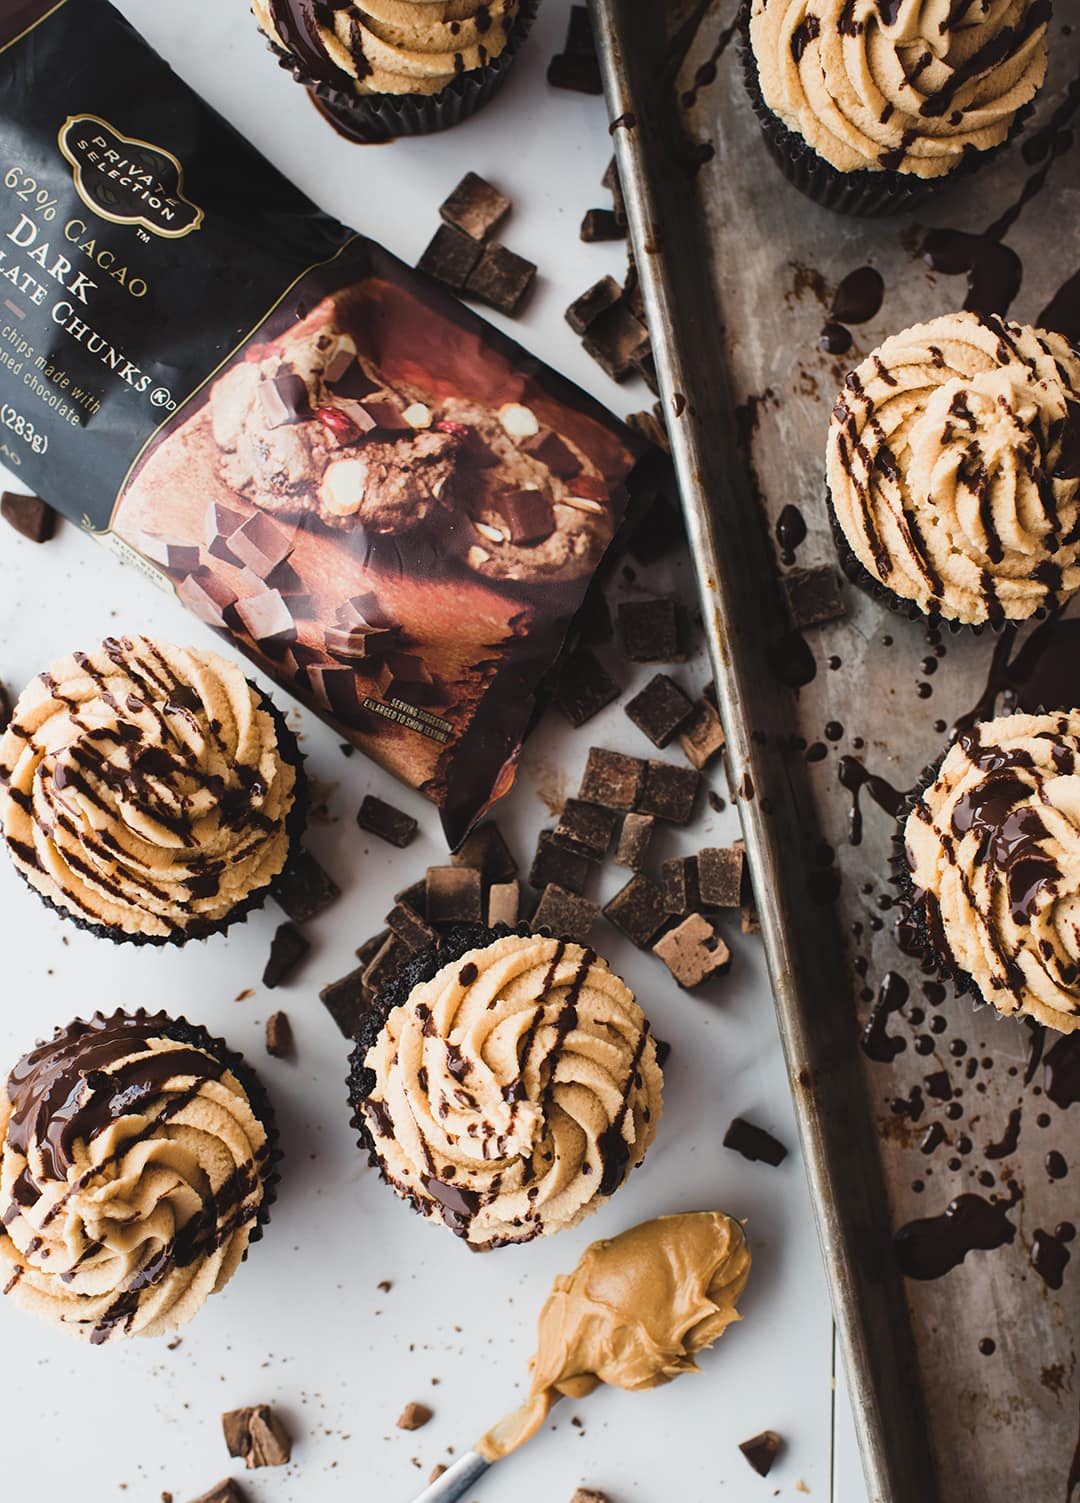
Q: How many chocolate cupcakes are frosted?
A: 7